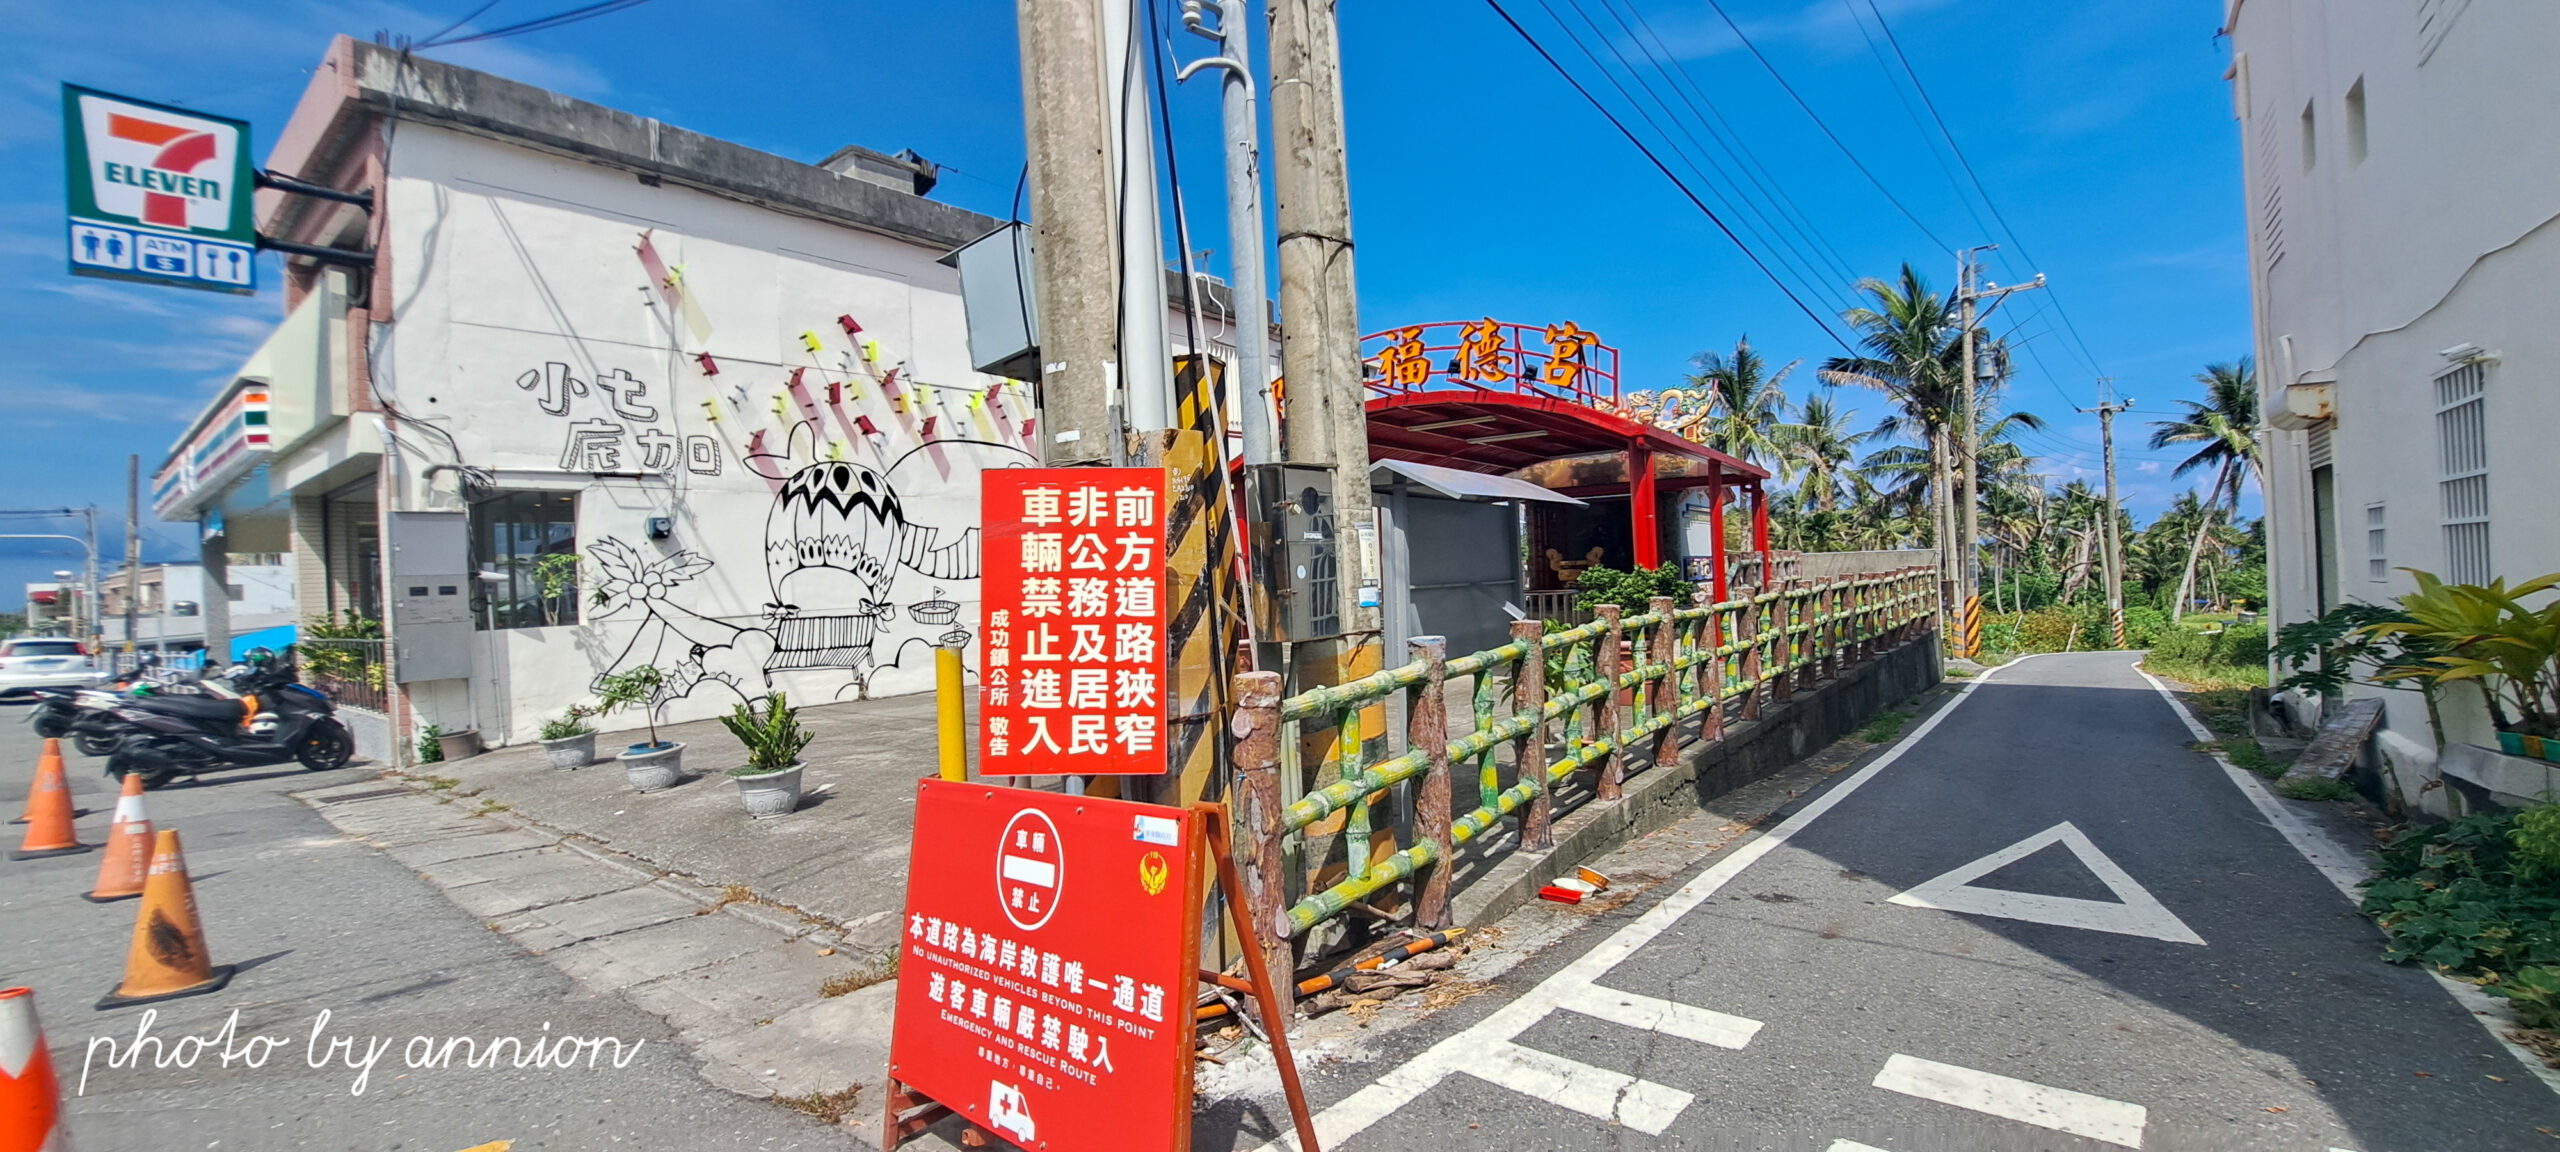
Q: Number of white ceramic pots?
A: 3